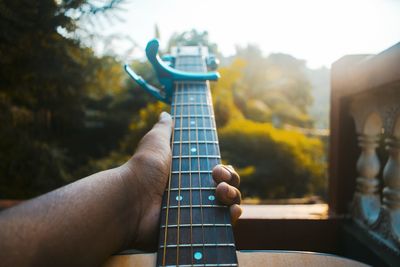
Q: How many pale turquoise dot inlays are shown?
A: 6